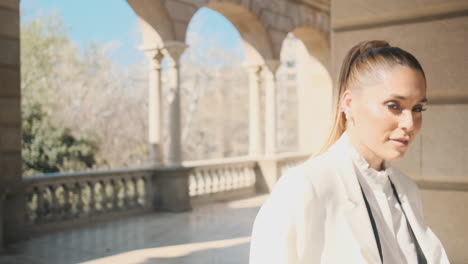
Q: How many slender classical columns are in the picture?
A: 4